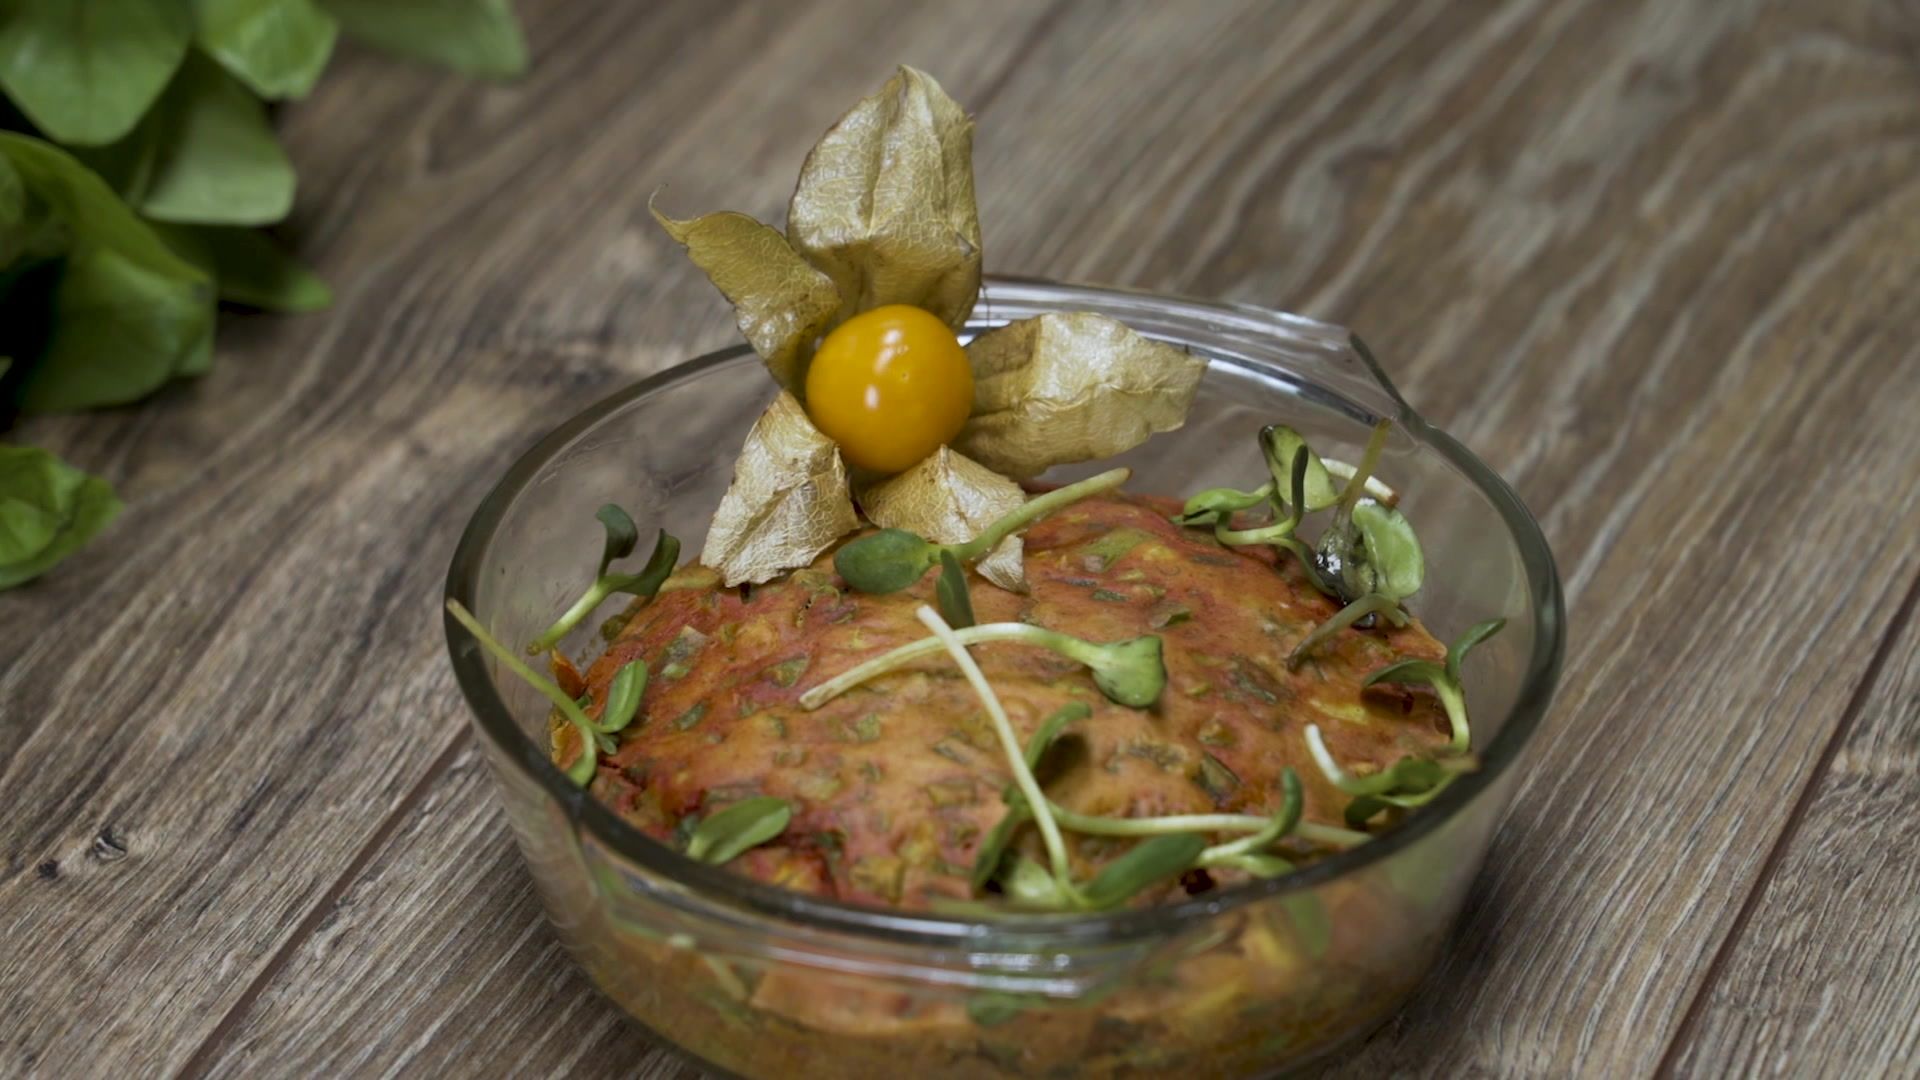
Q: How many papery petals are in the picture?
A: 5